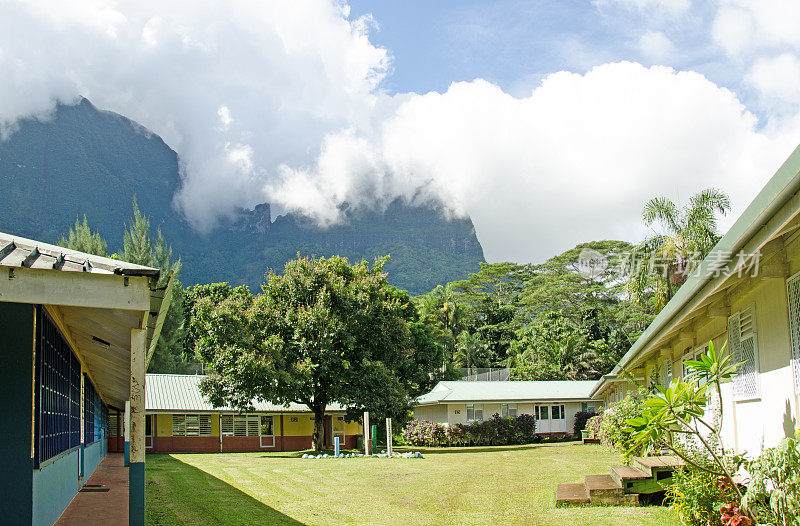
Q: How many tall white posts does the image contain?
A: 2